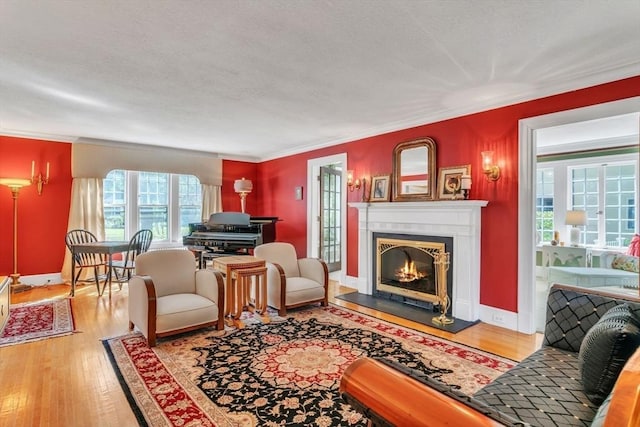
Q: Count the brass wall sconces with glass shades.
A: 2